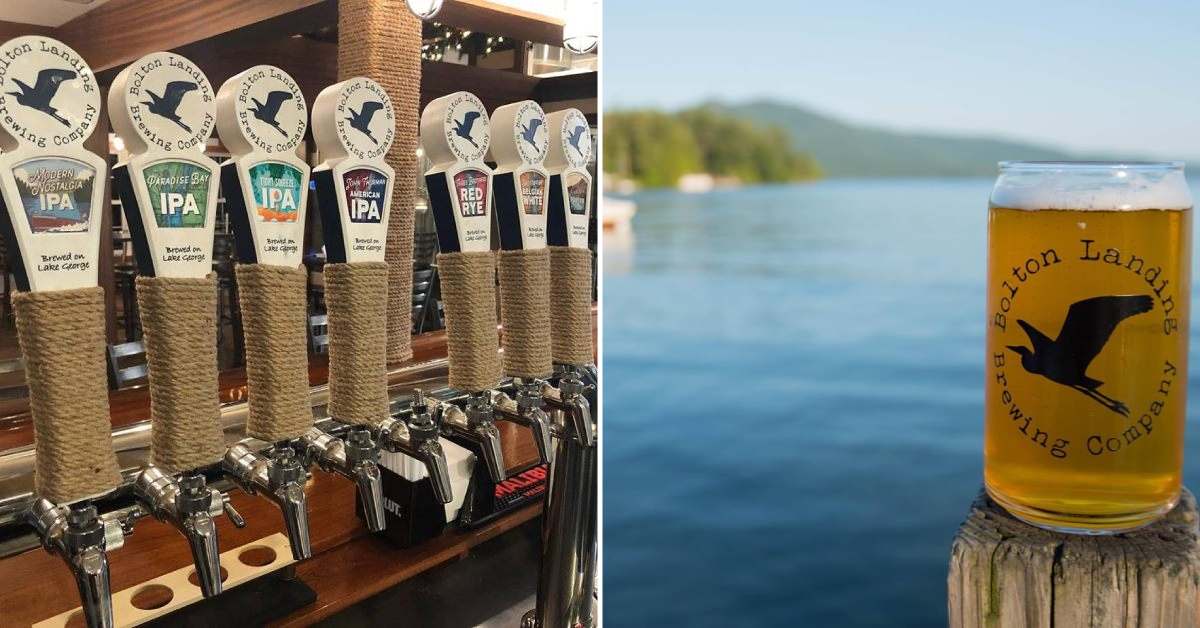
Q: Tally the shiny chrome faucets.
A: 8